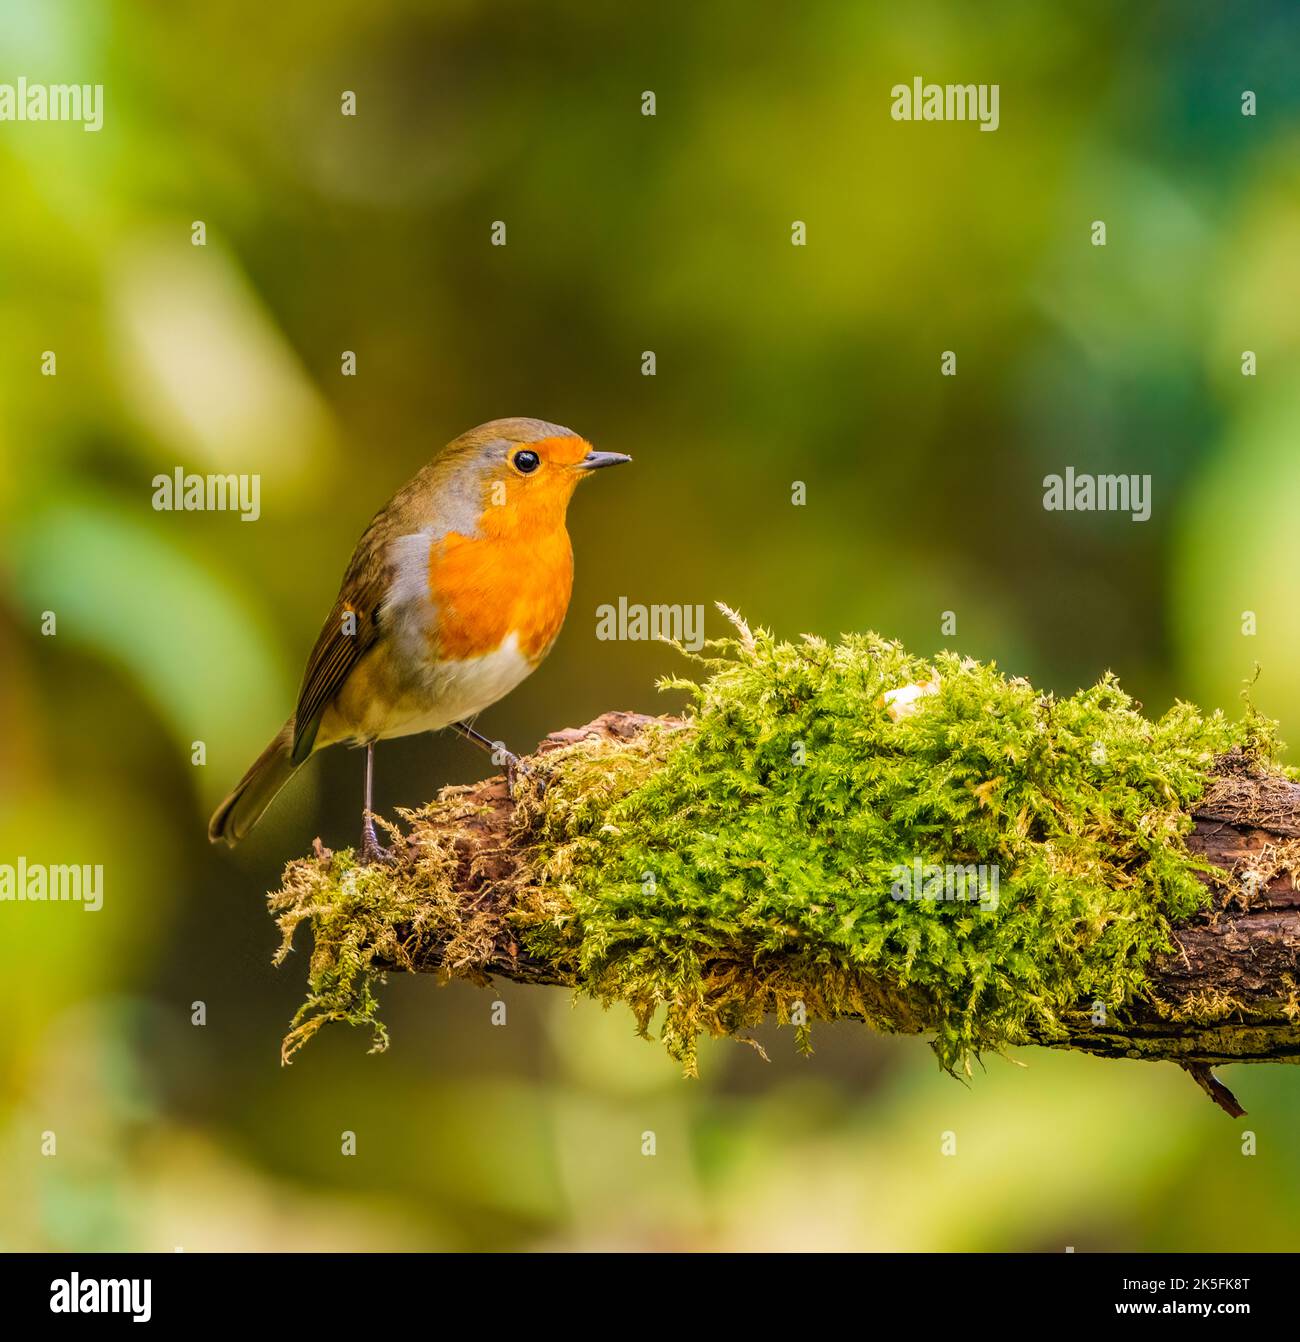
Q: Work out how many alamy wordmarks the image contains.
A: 8